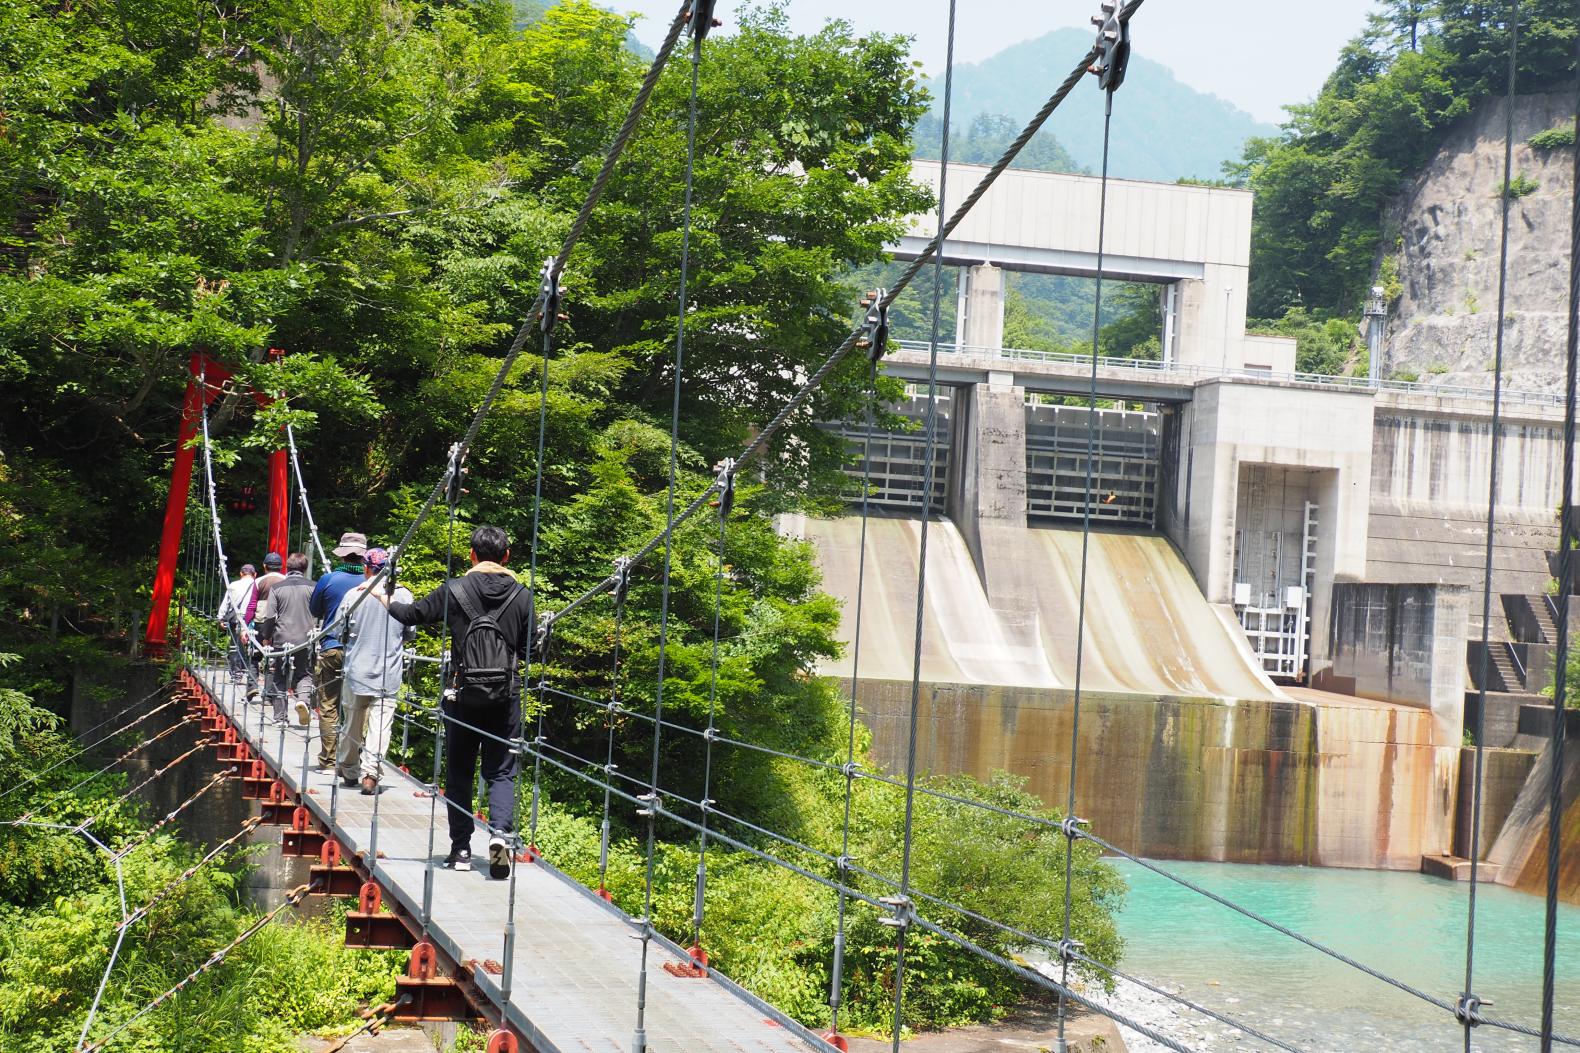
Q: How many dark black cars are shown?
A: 0